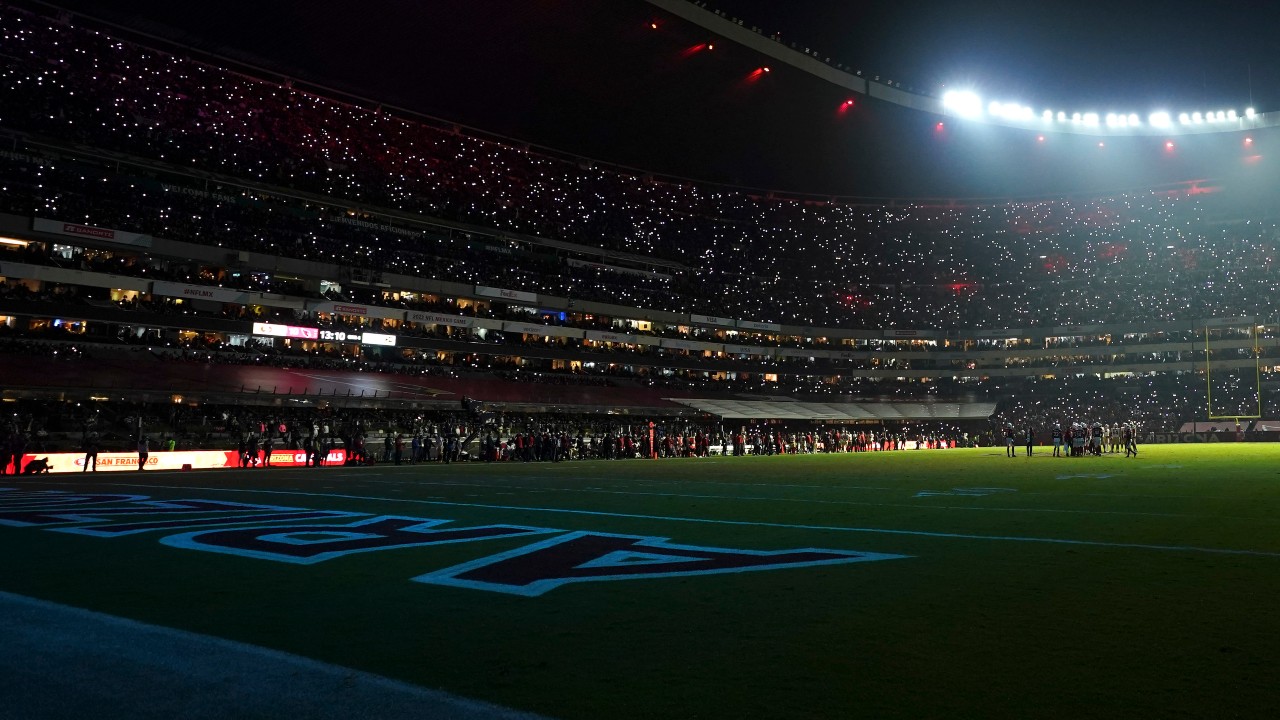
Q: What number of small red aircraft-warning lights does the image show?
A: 9